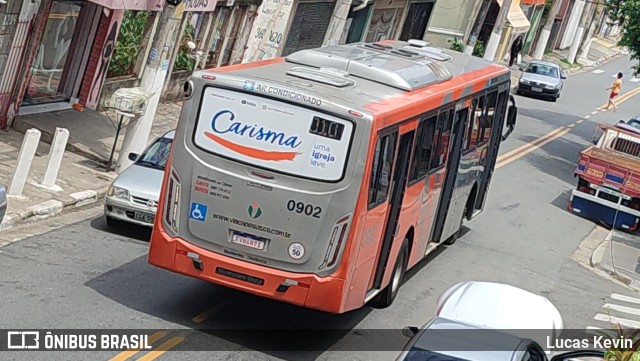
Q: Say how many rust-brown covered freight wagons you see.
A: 0